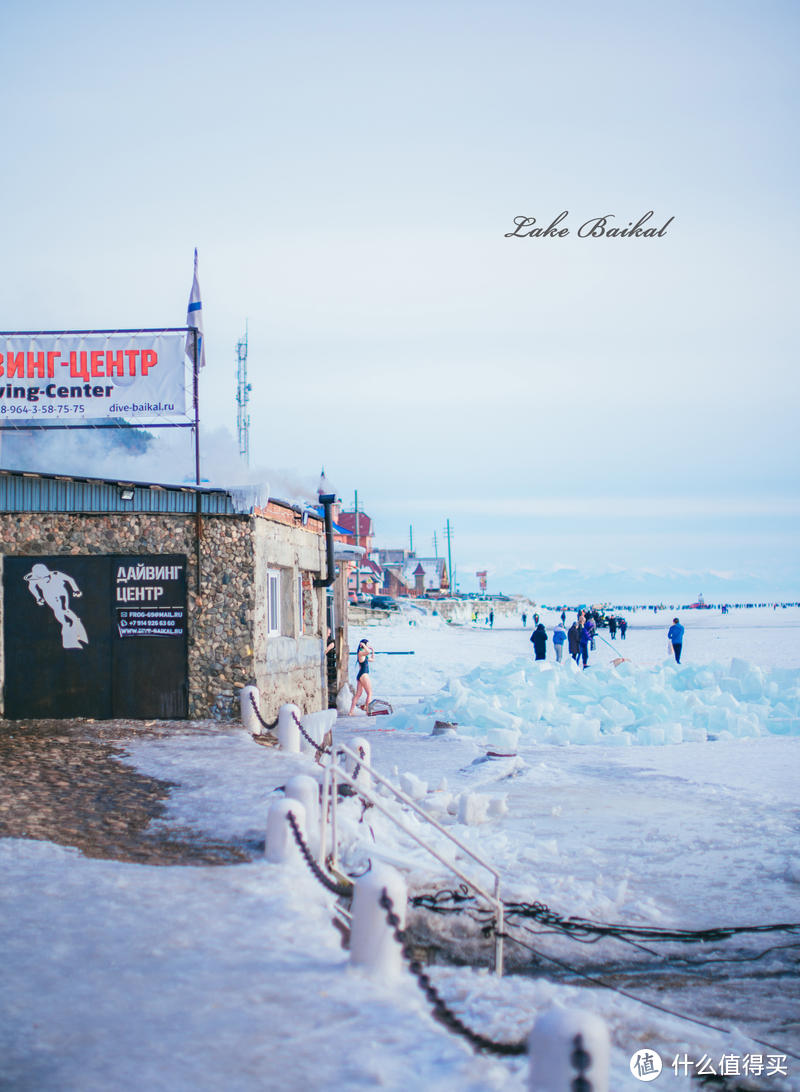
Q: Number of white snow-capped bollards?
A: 7